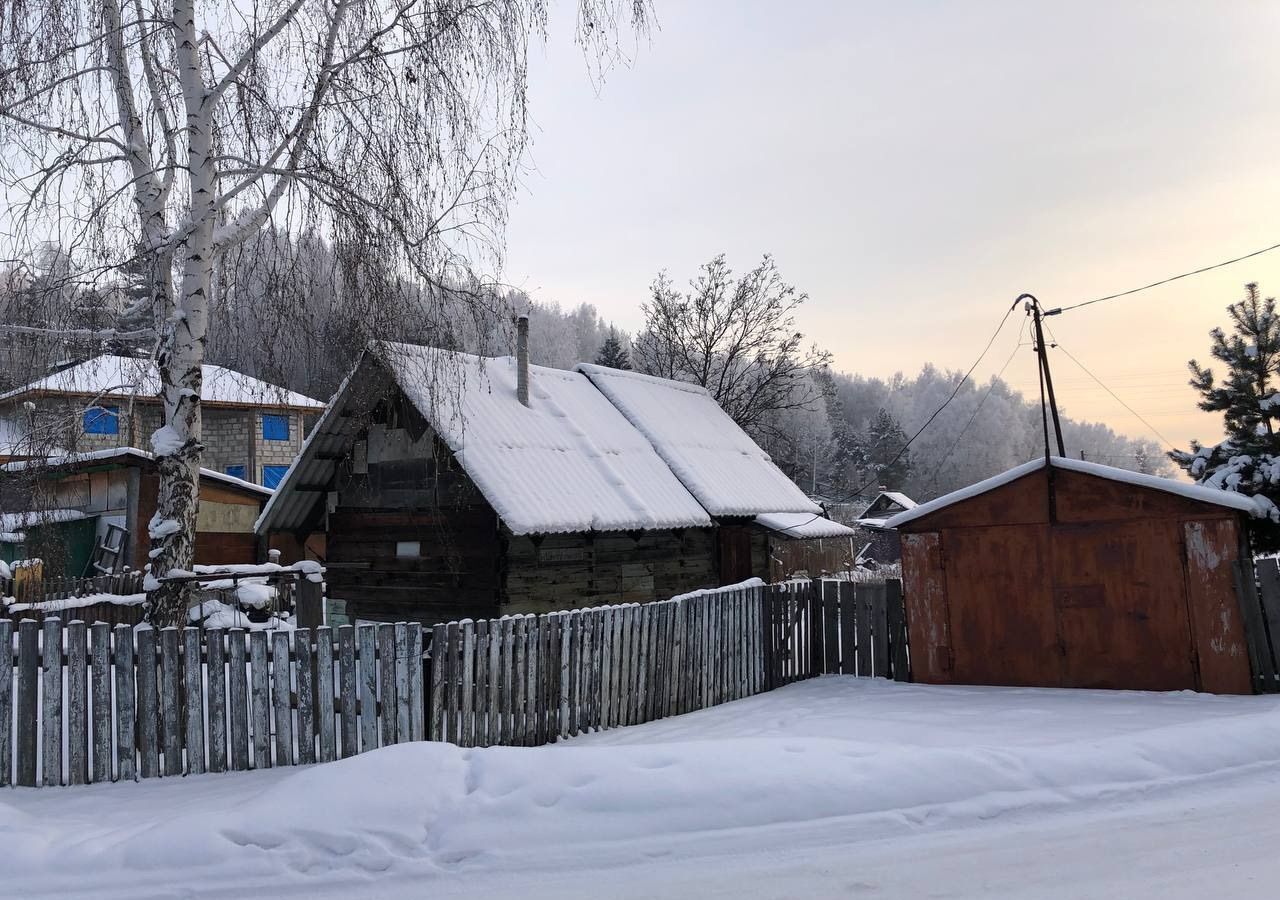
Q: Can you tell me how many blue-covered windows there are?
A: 4